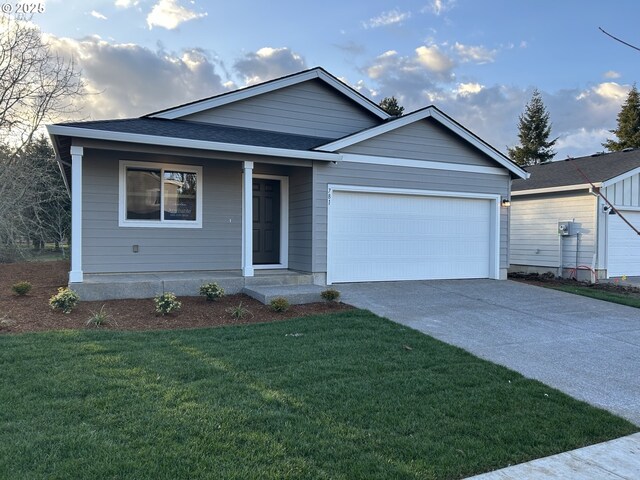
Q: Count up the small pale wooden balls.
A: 0